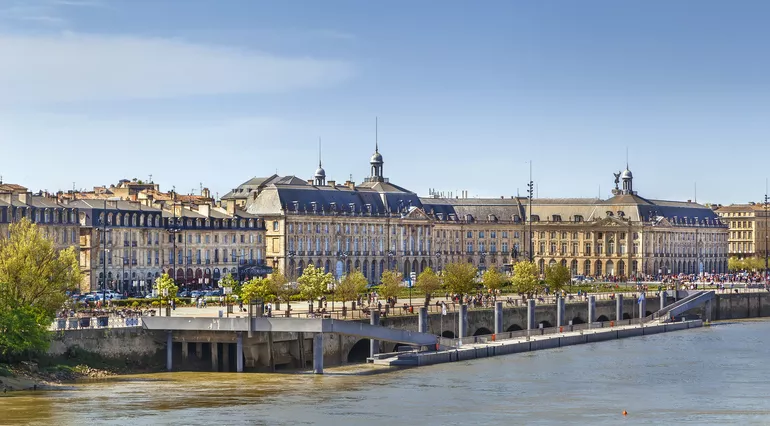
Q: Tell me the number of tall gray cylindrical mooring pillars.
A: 10